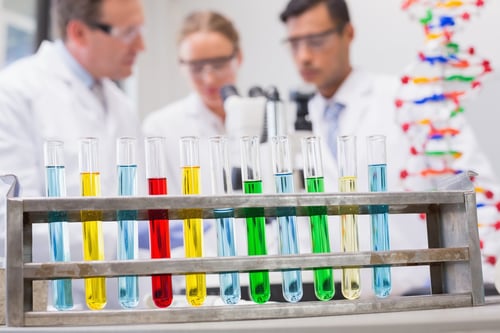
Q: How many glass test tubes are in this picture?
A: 11